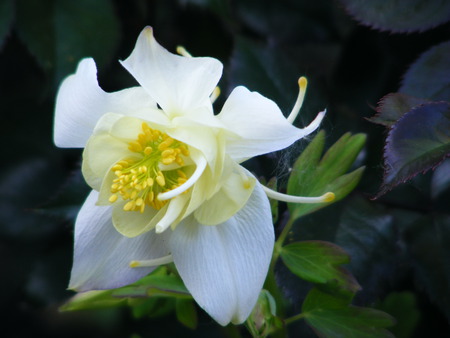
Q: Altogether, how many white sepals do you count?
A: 5